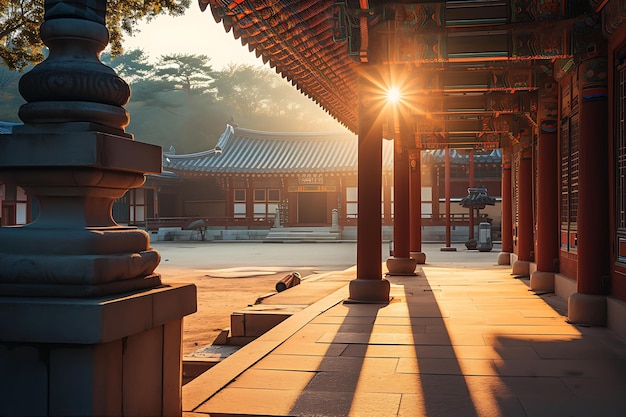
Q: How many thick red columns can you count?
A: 7